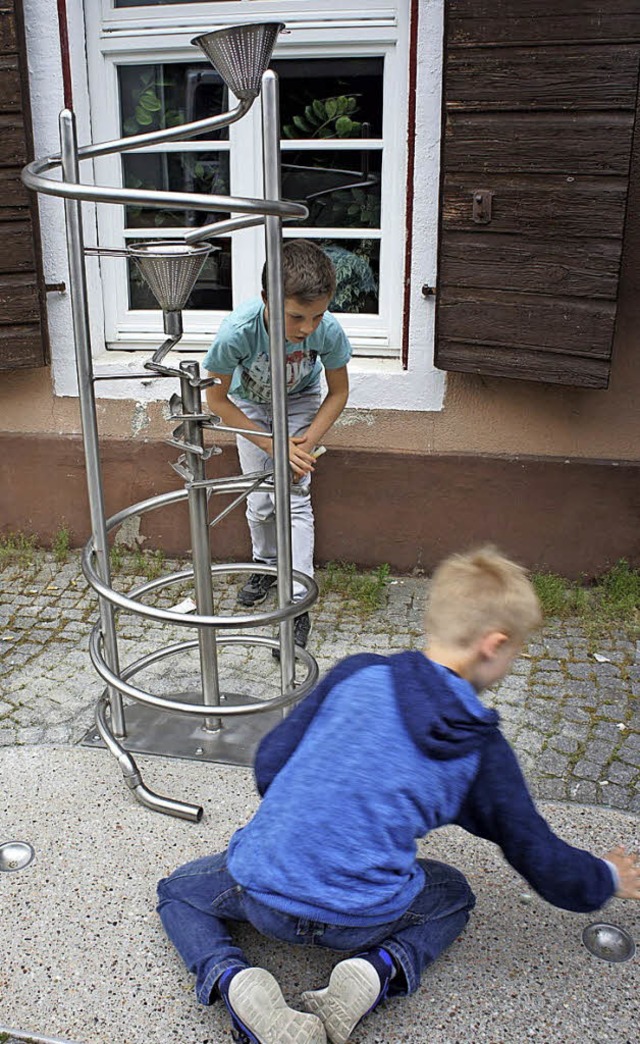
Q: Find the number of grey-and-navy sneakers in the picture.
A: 2